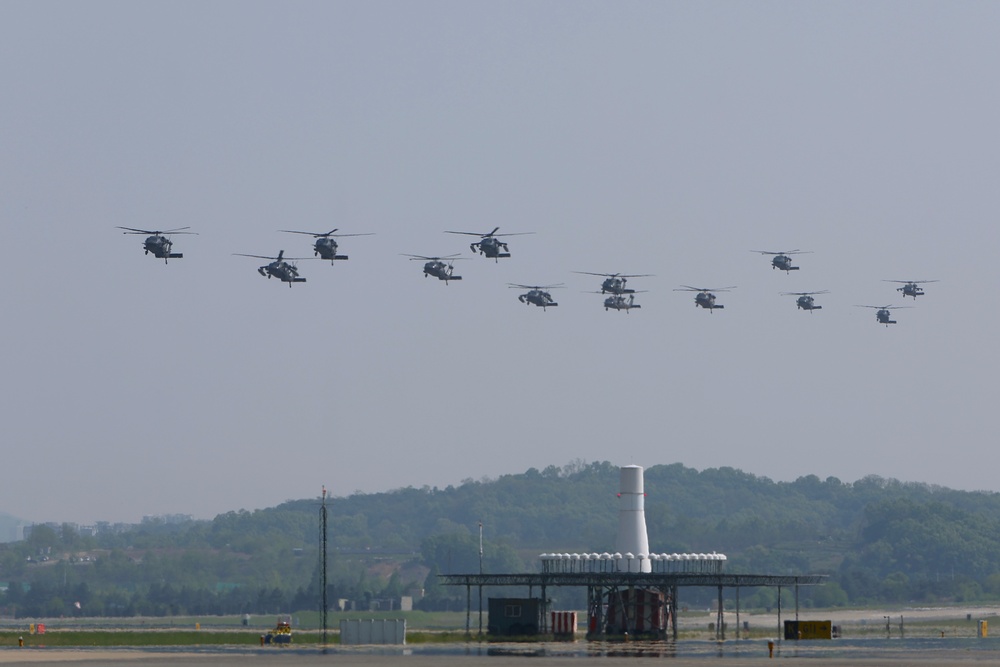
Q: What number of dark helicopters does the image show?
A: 13